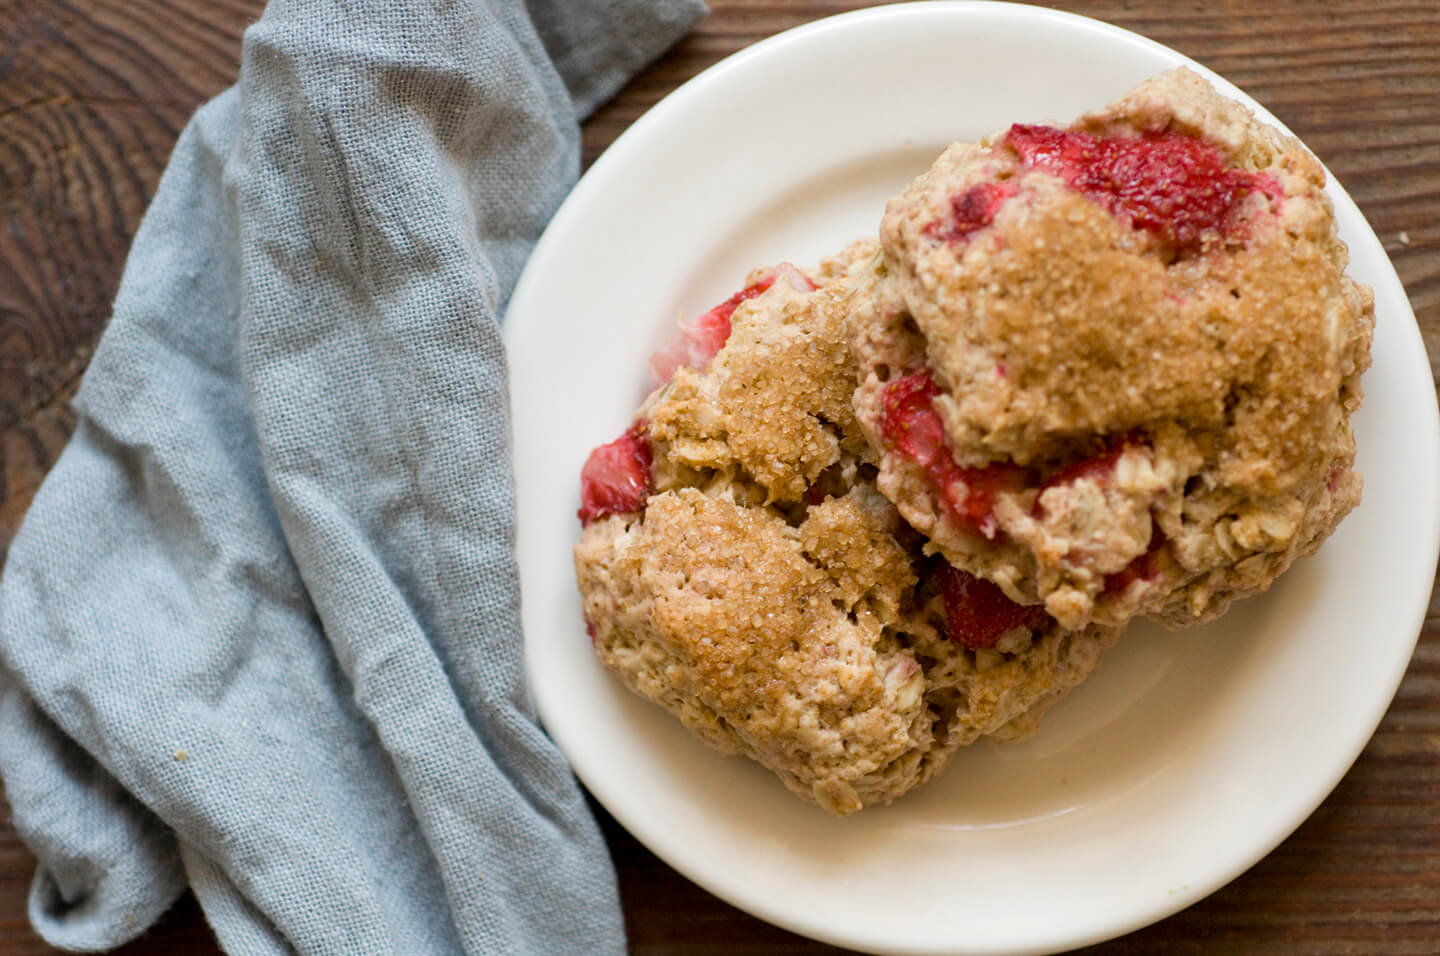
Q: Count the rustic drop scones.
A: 2